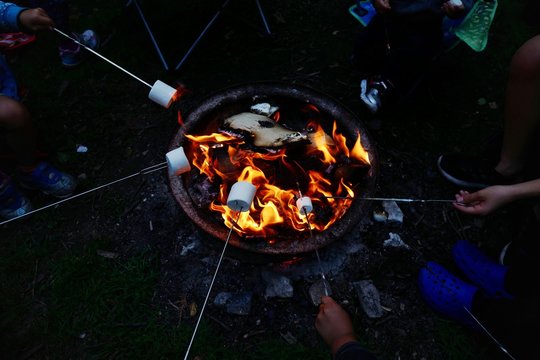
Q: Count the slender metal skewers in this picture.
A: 6